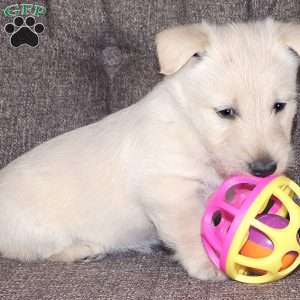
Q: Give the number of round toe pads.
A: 4